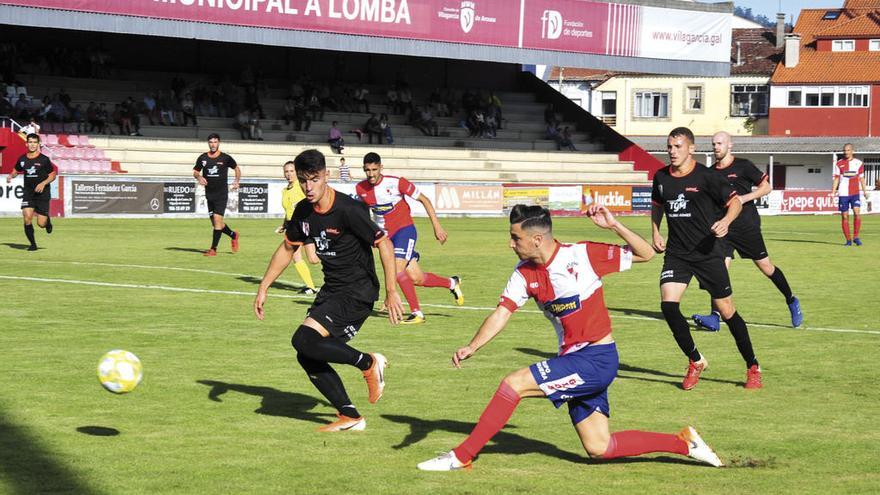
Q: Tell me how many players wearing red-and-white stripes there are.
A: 3